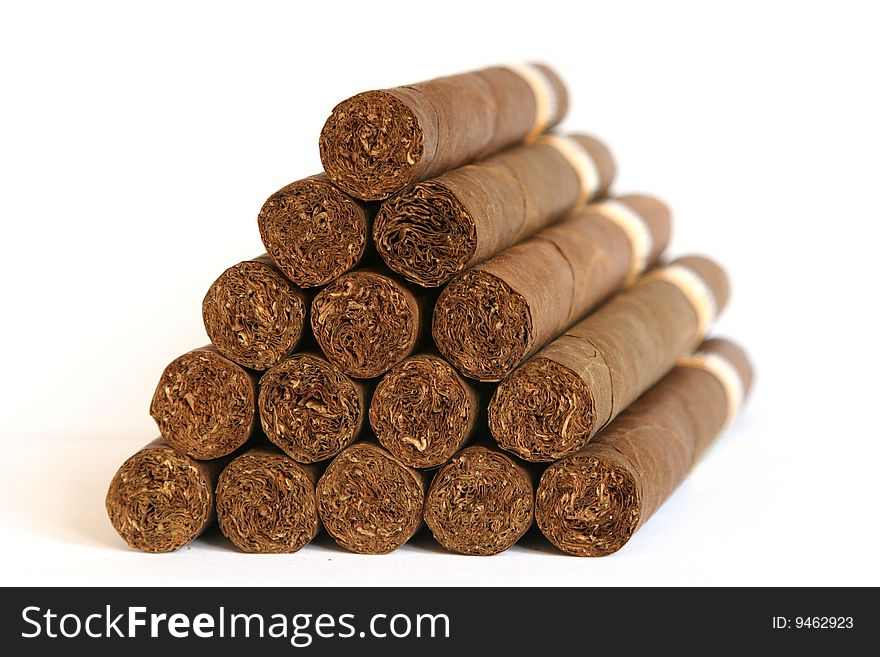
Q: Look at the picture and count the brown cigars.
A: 15